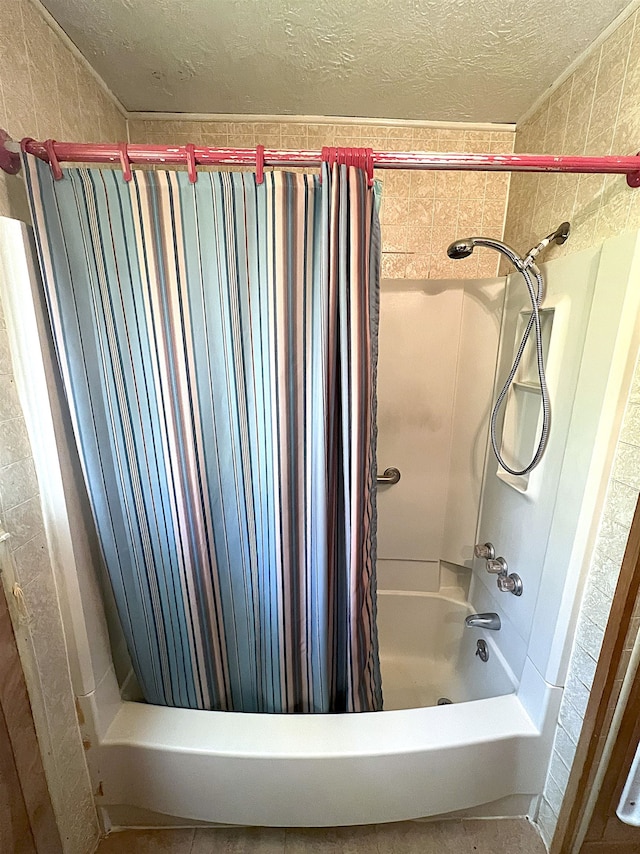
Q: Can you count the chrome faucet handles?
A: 3